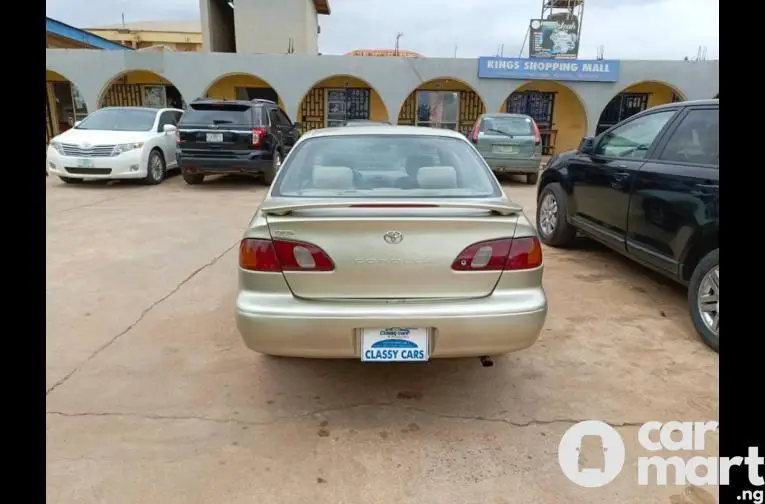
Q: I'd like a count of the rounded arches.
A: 7